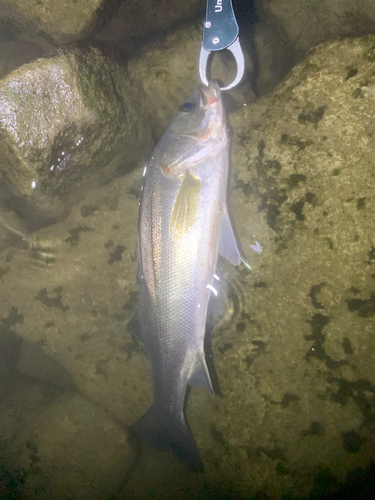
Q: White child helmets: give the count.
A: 0